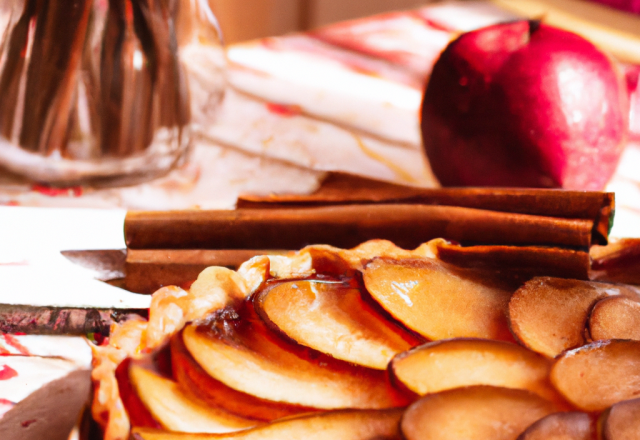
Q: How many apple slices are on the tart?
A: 12